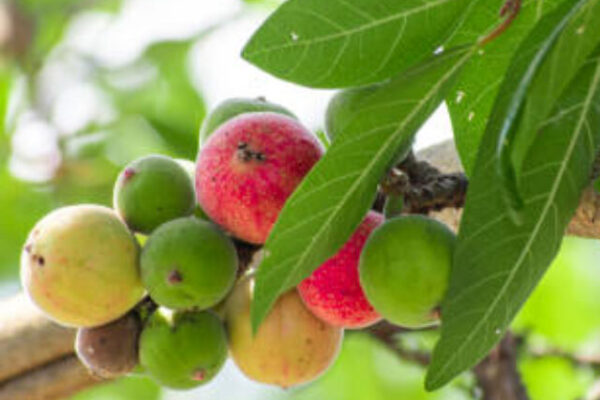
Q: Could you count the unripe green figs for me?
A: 6